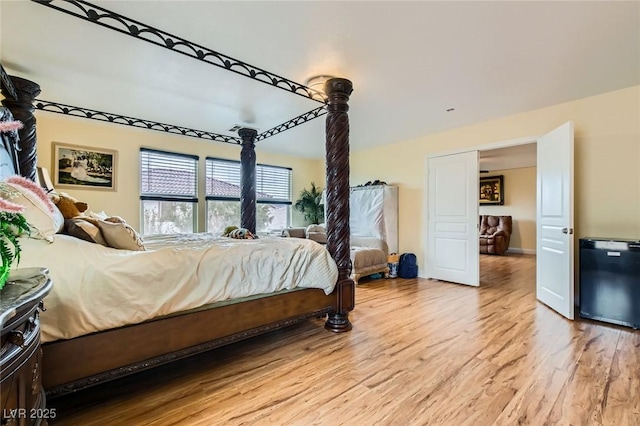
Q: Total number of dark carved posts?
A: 3